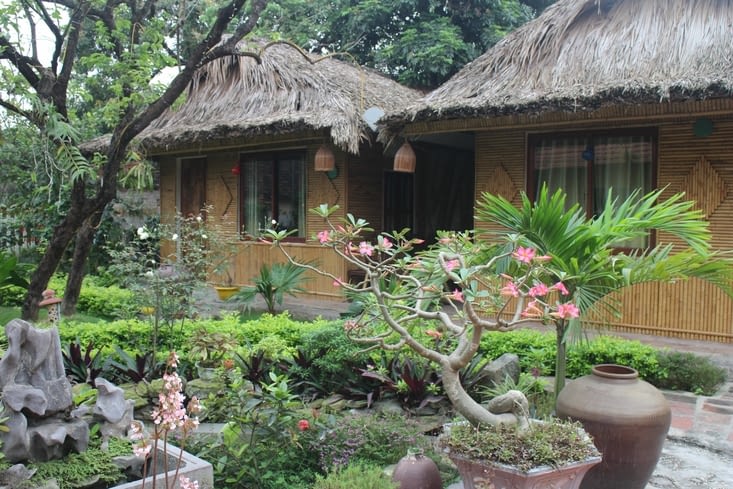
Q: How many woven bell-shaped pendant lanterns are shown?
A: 2